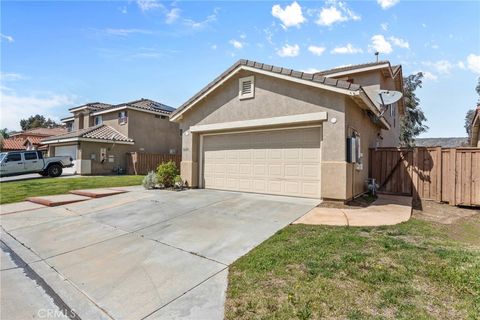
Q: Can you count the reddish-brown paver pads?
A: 2